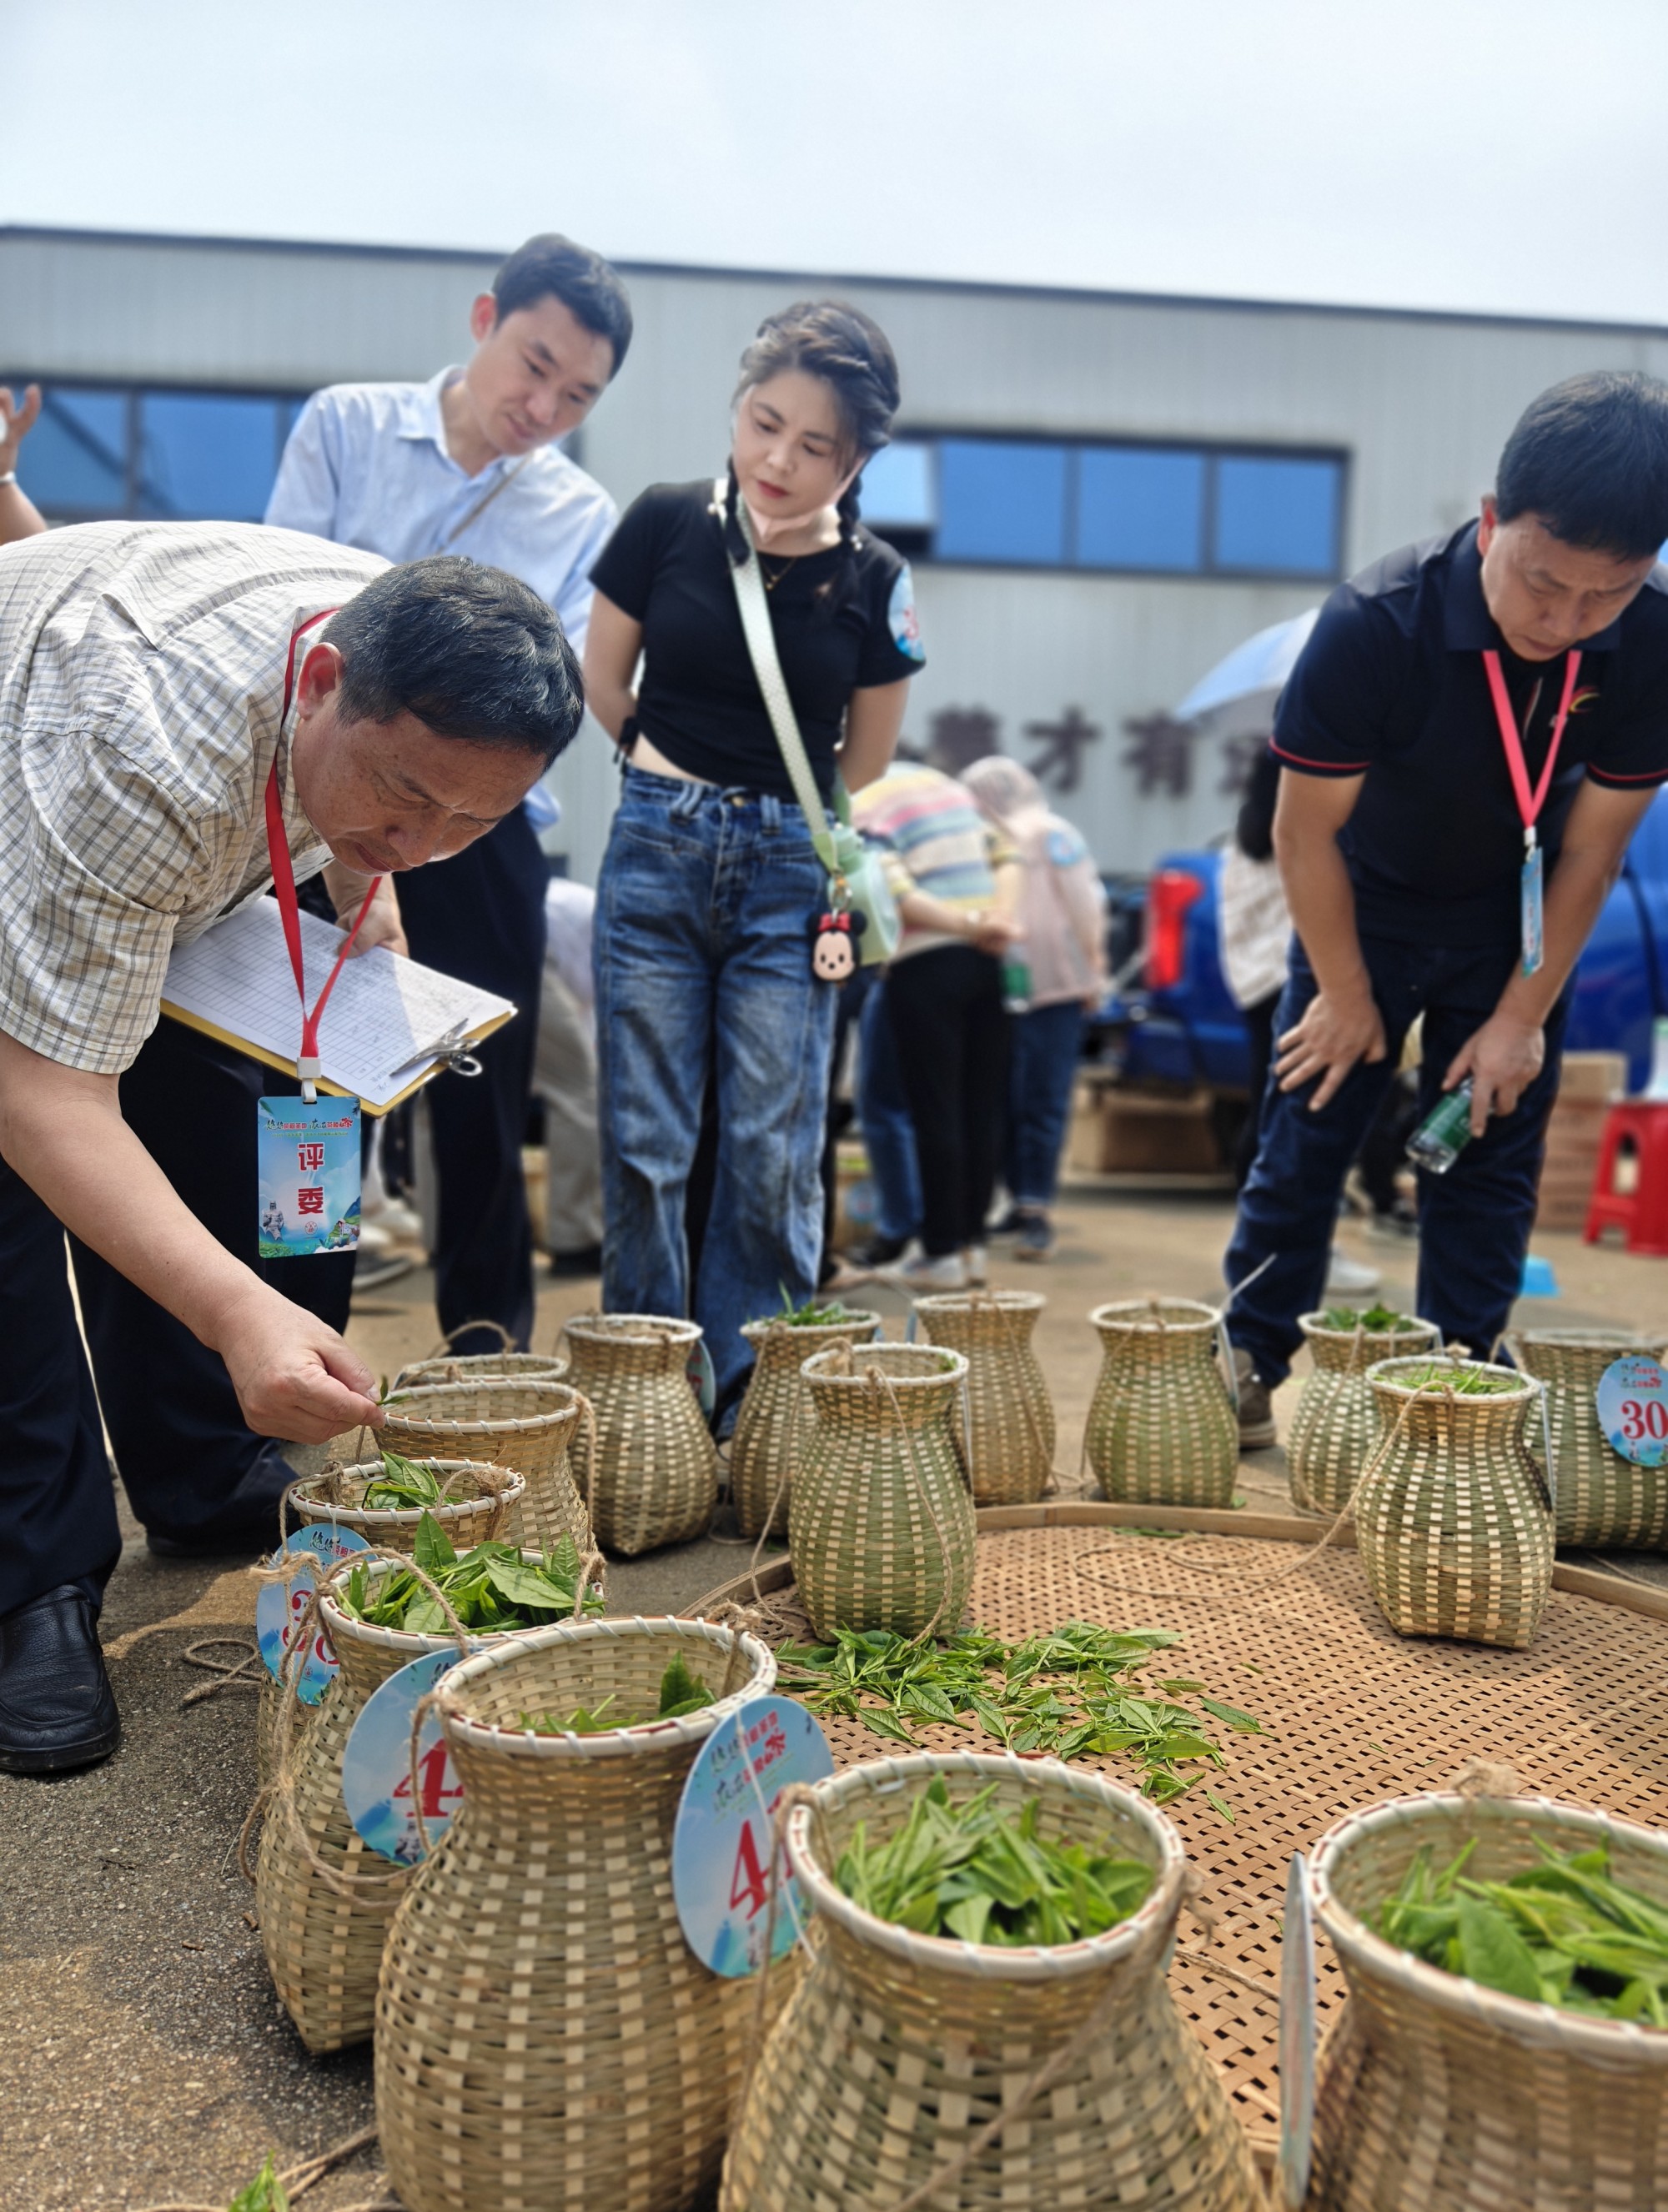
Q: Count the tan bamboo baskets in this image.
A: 15